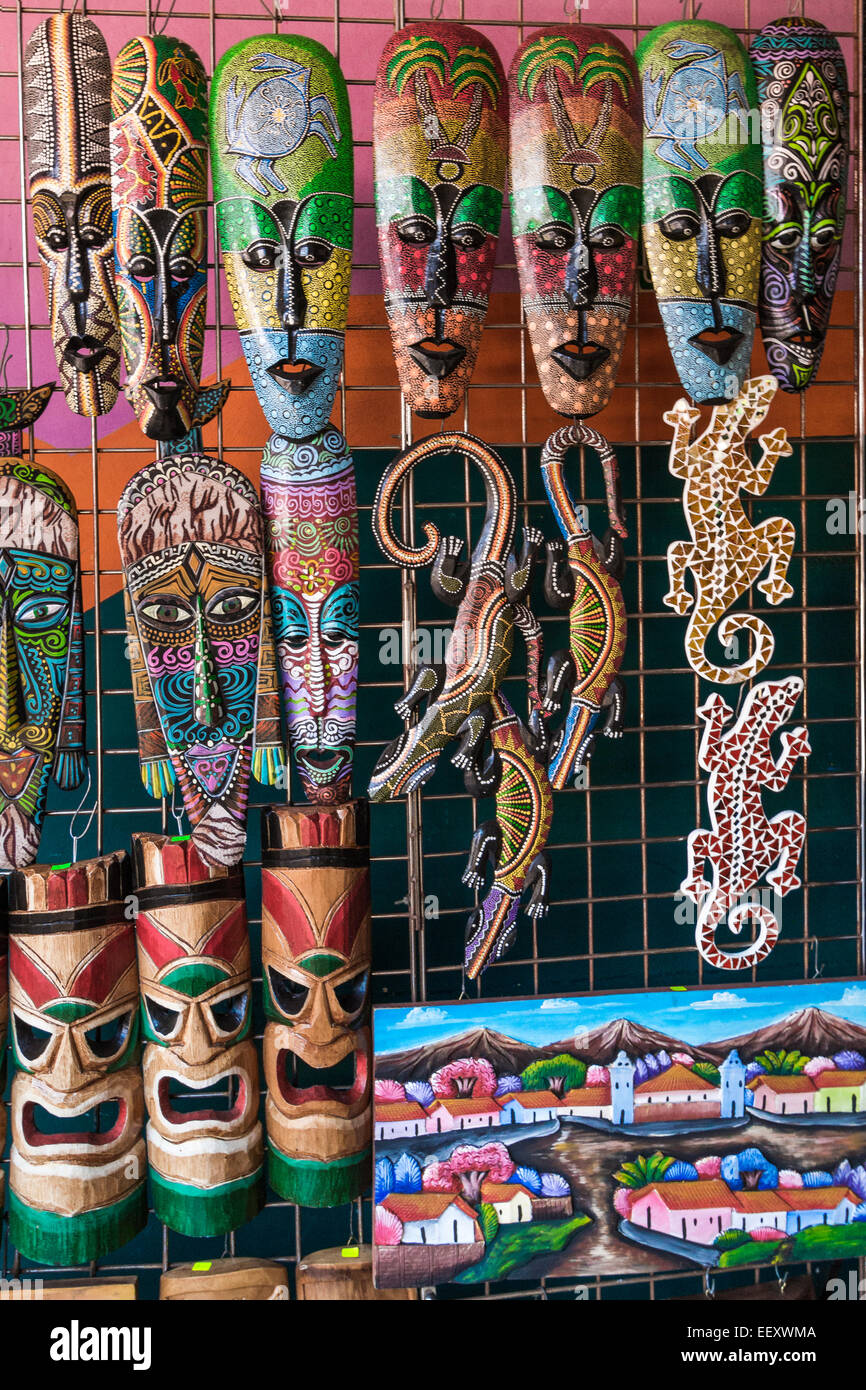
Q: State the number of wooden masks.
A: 13